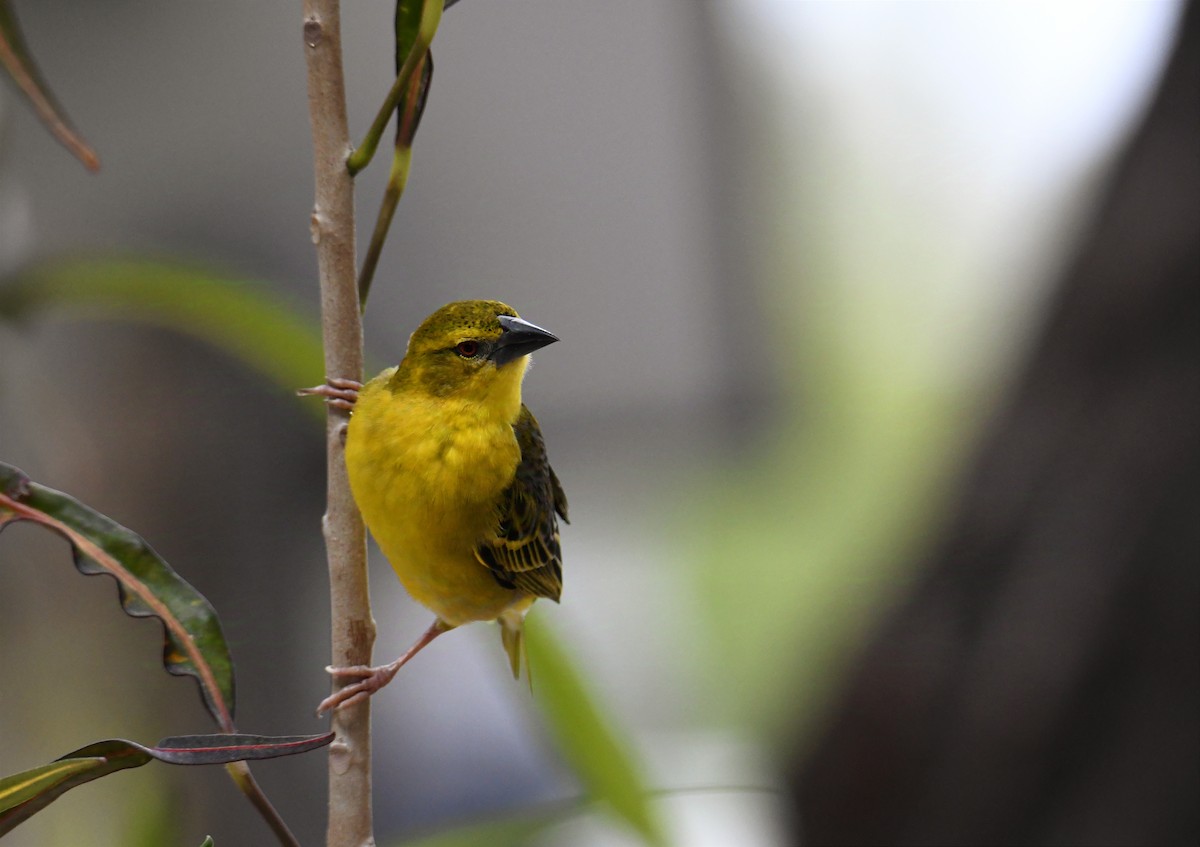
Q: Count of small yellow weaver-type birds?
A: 1